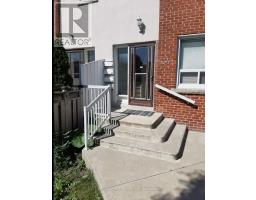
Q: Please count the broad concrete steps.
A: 3